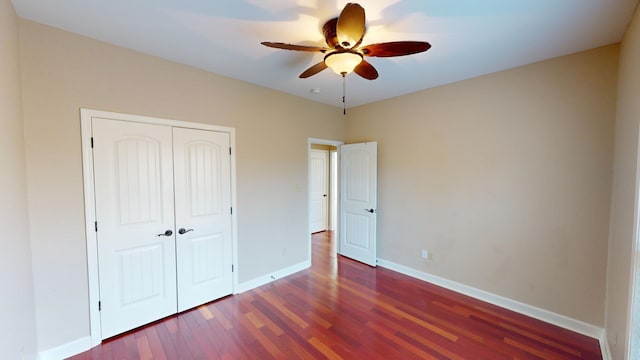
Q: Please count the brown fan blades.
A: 5